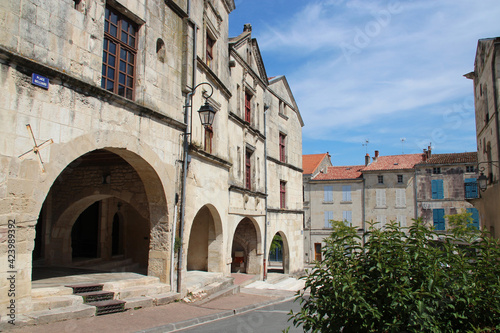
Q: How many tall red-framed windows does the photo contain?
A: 7